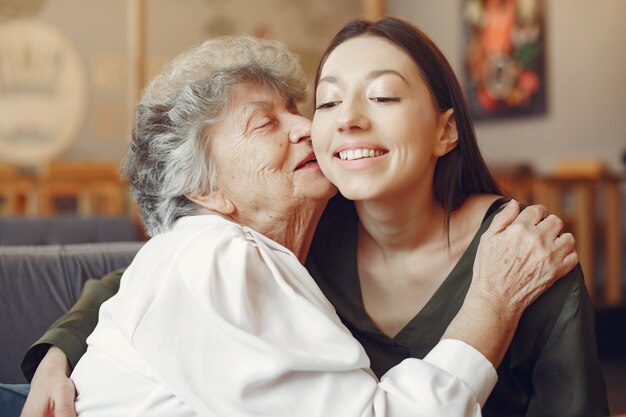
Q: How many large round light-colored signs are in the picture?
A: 1